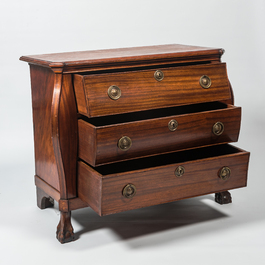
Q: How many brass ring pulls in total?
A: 6